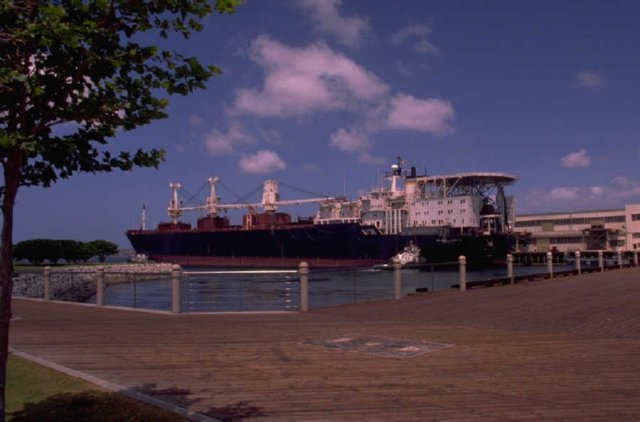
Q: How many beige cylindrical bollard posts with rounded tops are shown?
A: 12